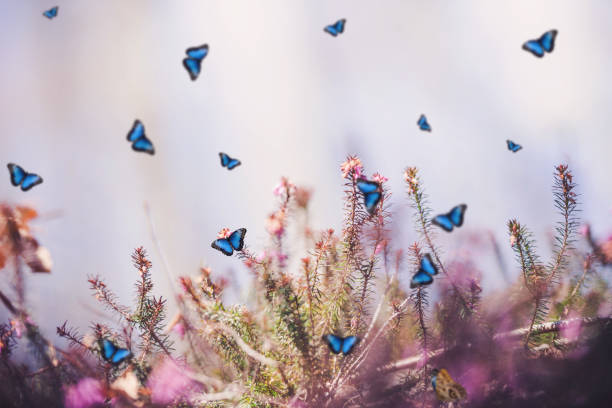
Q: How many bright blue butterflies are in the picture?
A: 15